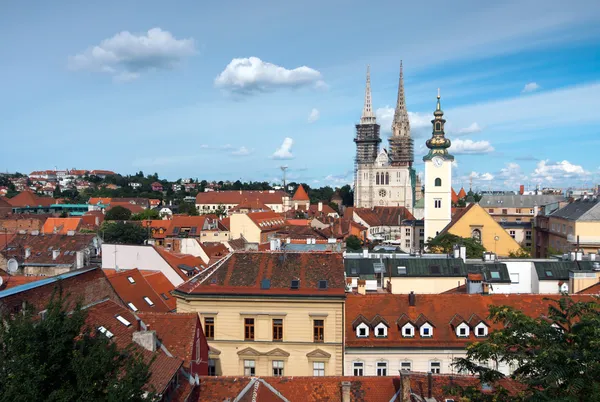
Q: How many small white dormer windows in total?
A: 6